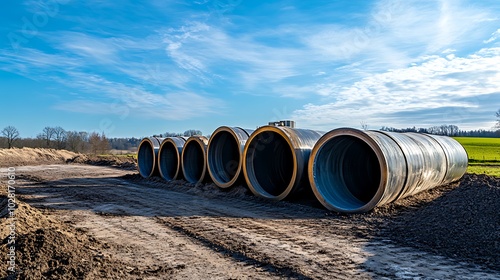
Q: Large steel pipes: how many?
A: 6